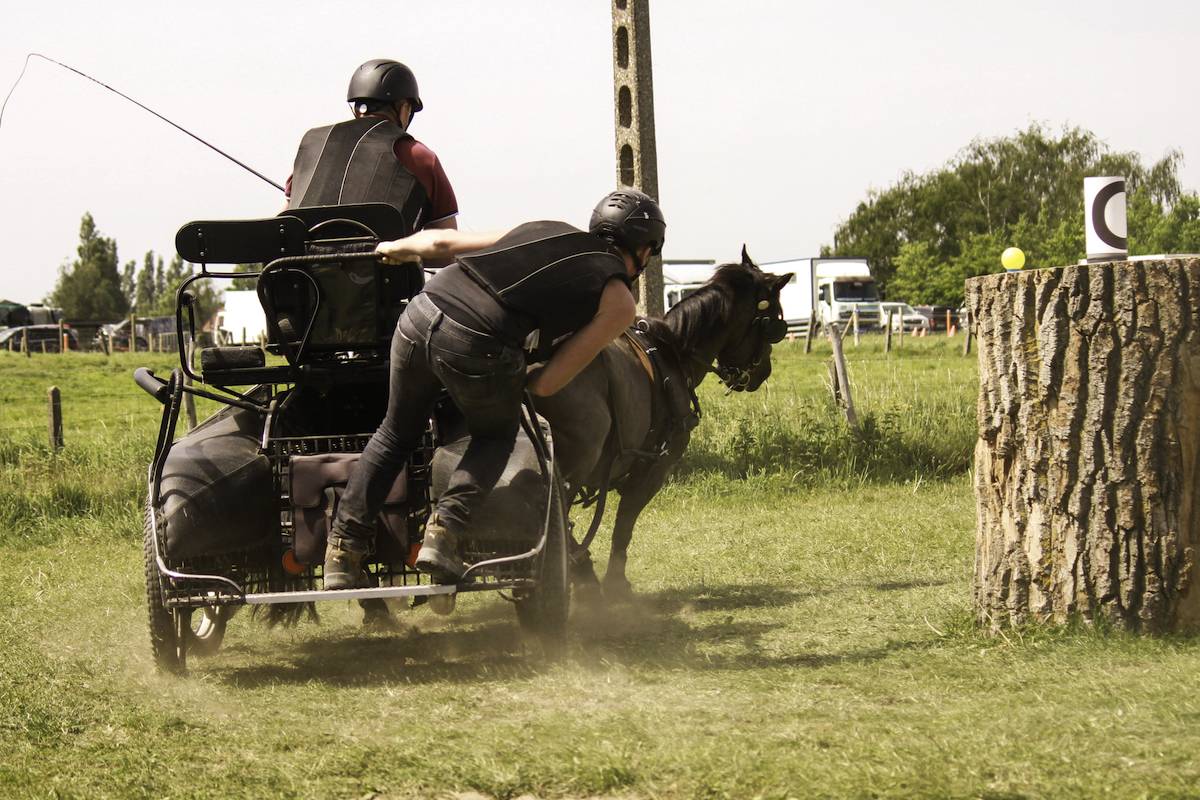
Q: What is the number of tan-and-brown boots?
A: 2